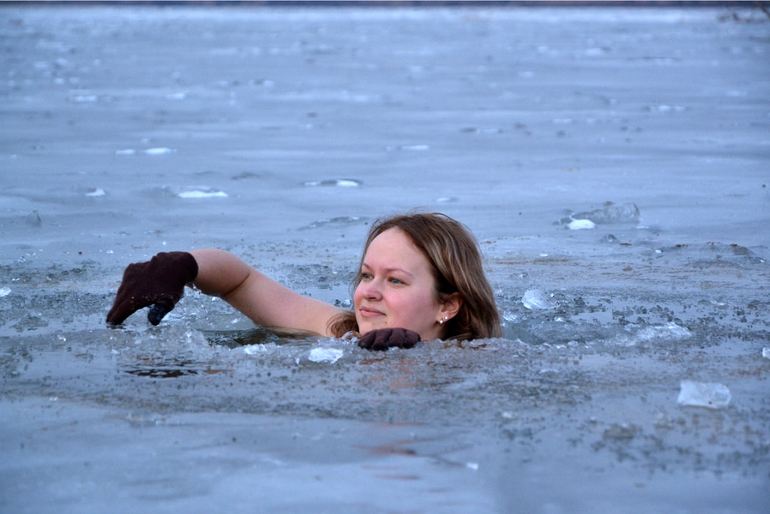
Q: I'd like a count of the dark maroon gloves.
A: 2